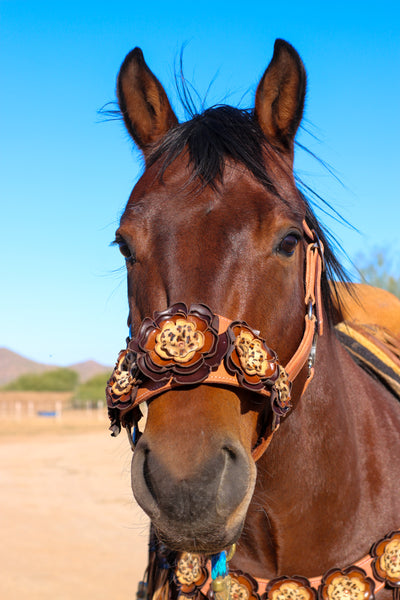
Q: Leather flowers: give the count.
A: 9